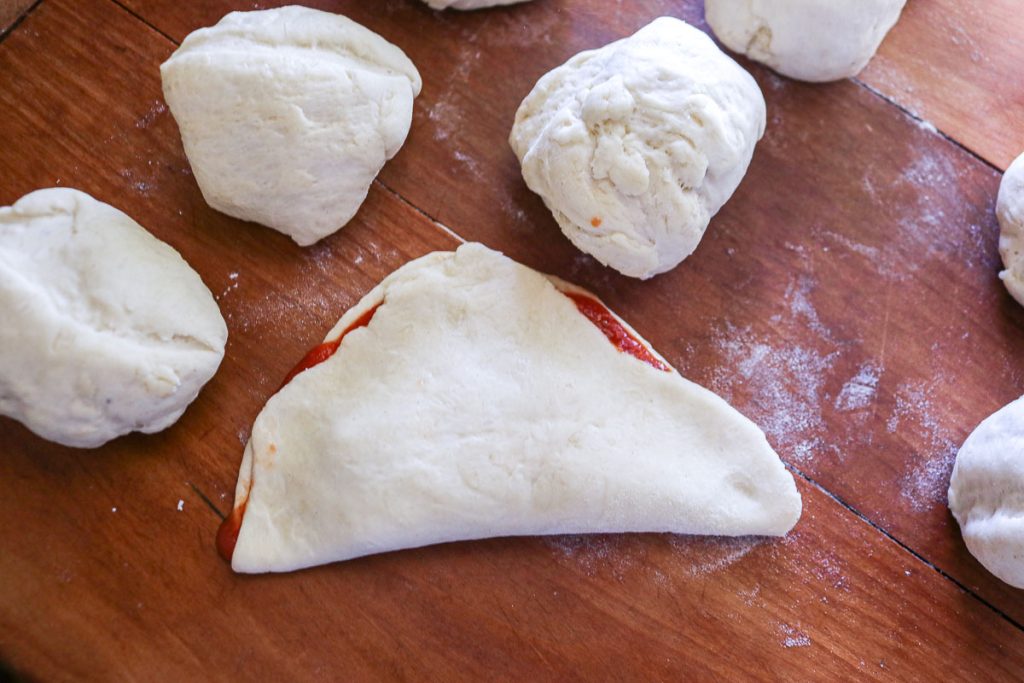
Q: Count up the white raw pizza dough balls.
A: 7